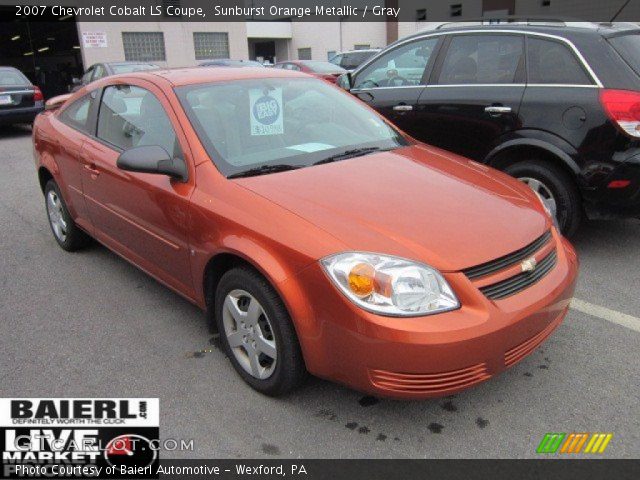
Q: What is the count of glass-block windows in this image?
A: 2